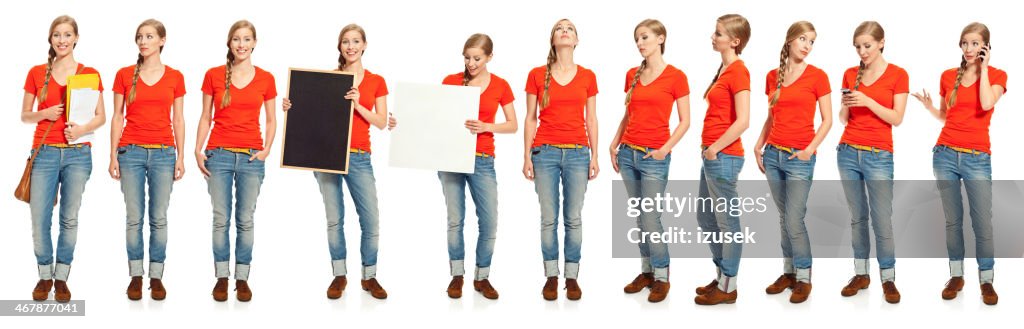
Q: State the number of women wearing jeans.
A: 11